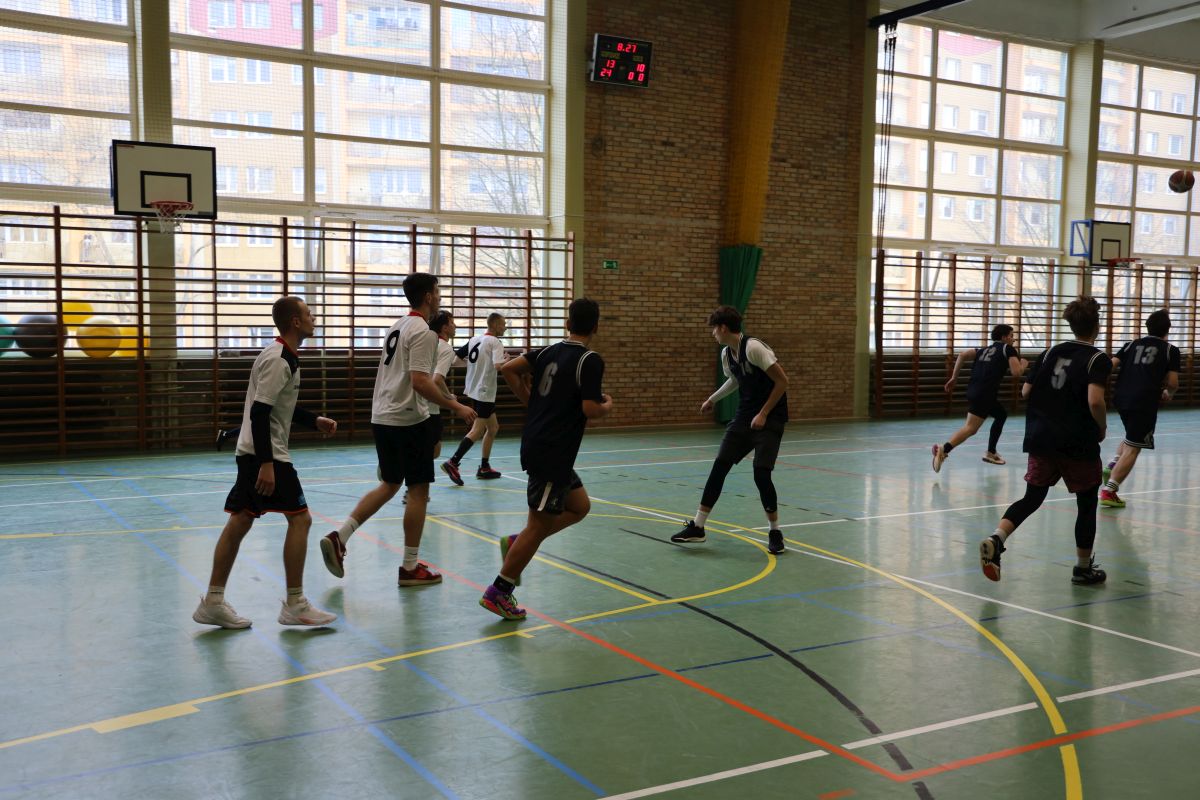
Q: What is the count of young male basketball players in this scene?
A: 9